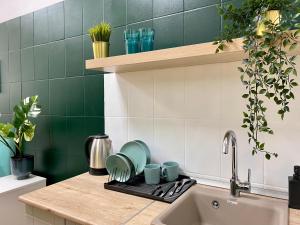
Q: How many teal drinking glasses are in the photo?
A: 2